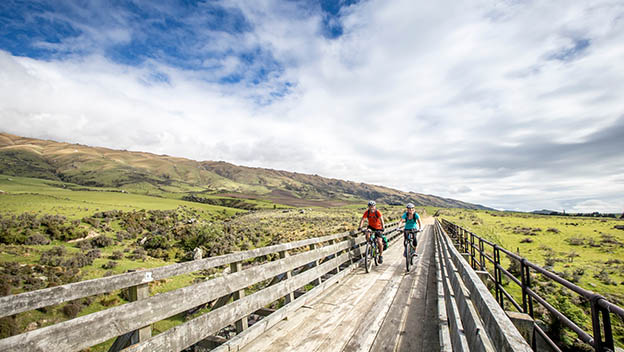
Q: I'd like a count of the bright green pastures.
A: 2